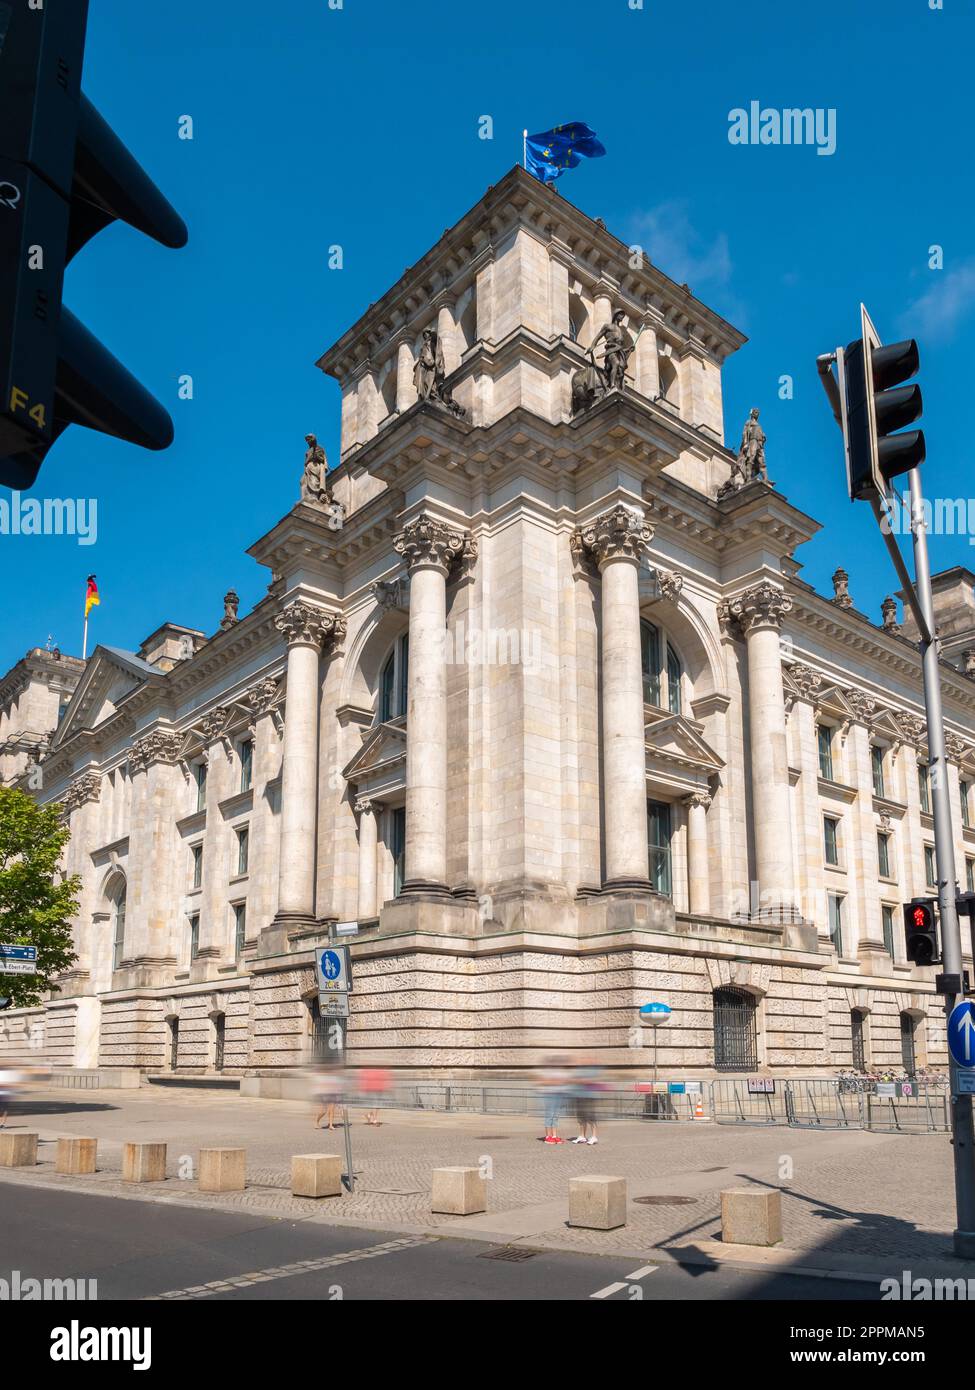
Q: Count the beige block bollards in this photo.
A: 8